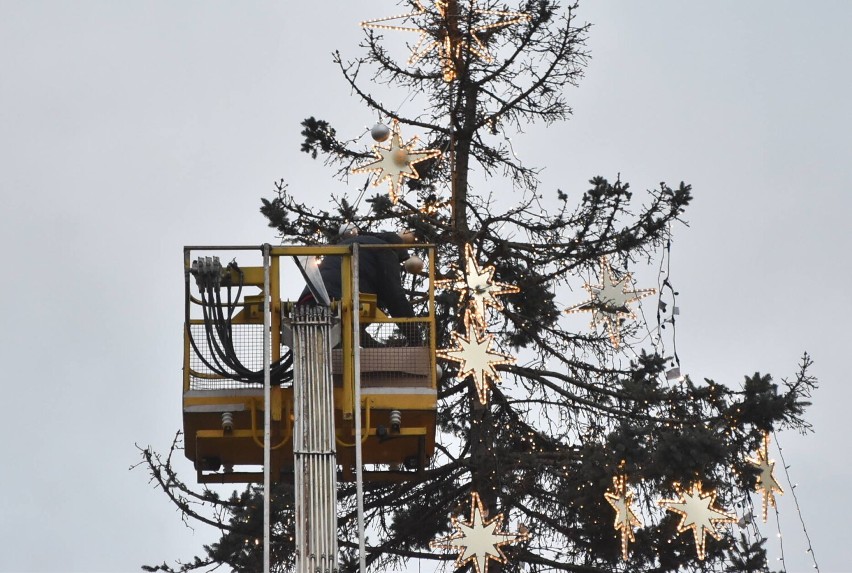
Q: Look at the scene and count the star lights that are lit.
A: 9